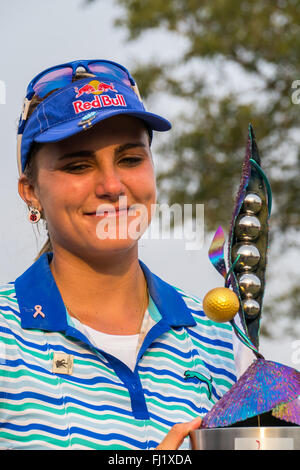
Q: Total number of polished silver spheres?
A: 5